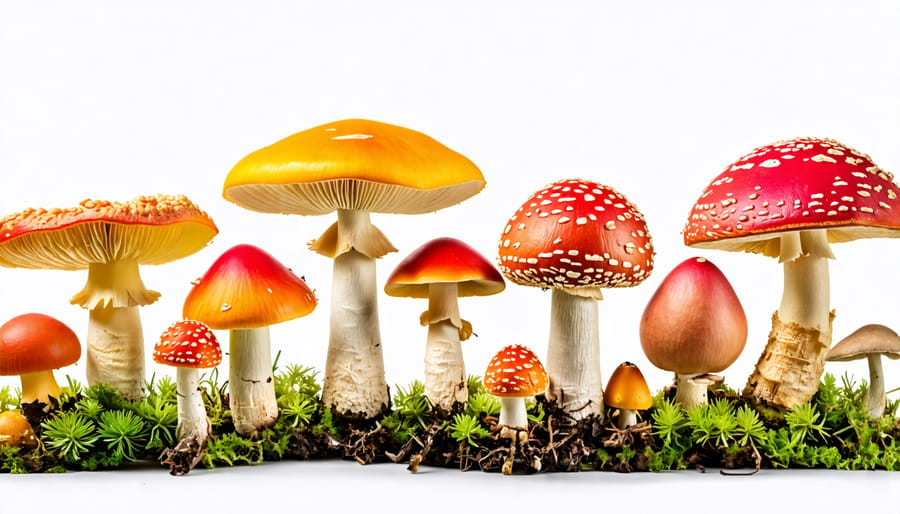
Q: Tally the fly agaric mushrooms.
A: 4